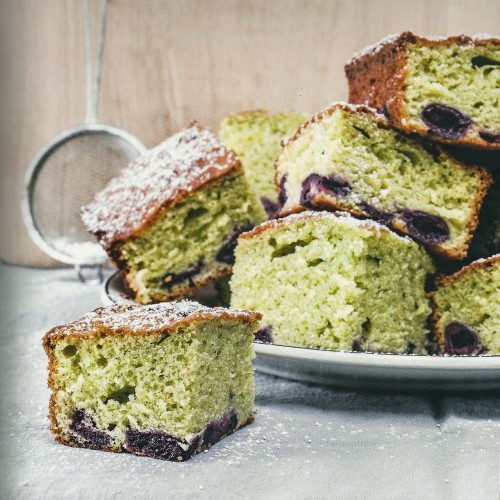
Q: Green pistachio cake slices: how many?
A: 7